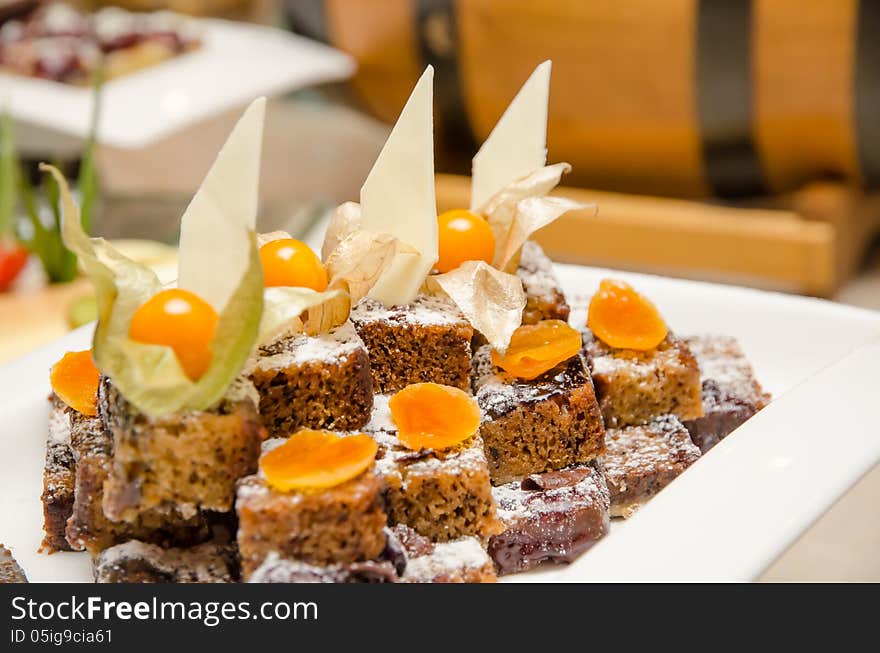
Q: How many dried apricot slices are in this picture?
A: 5